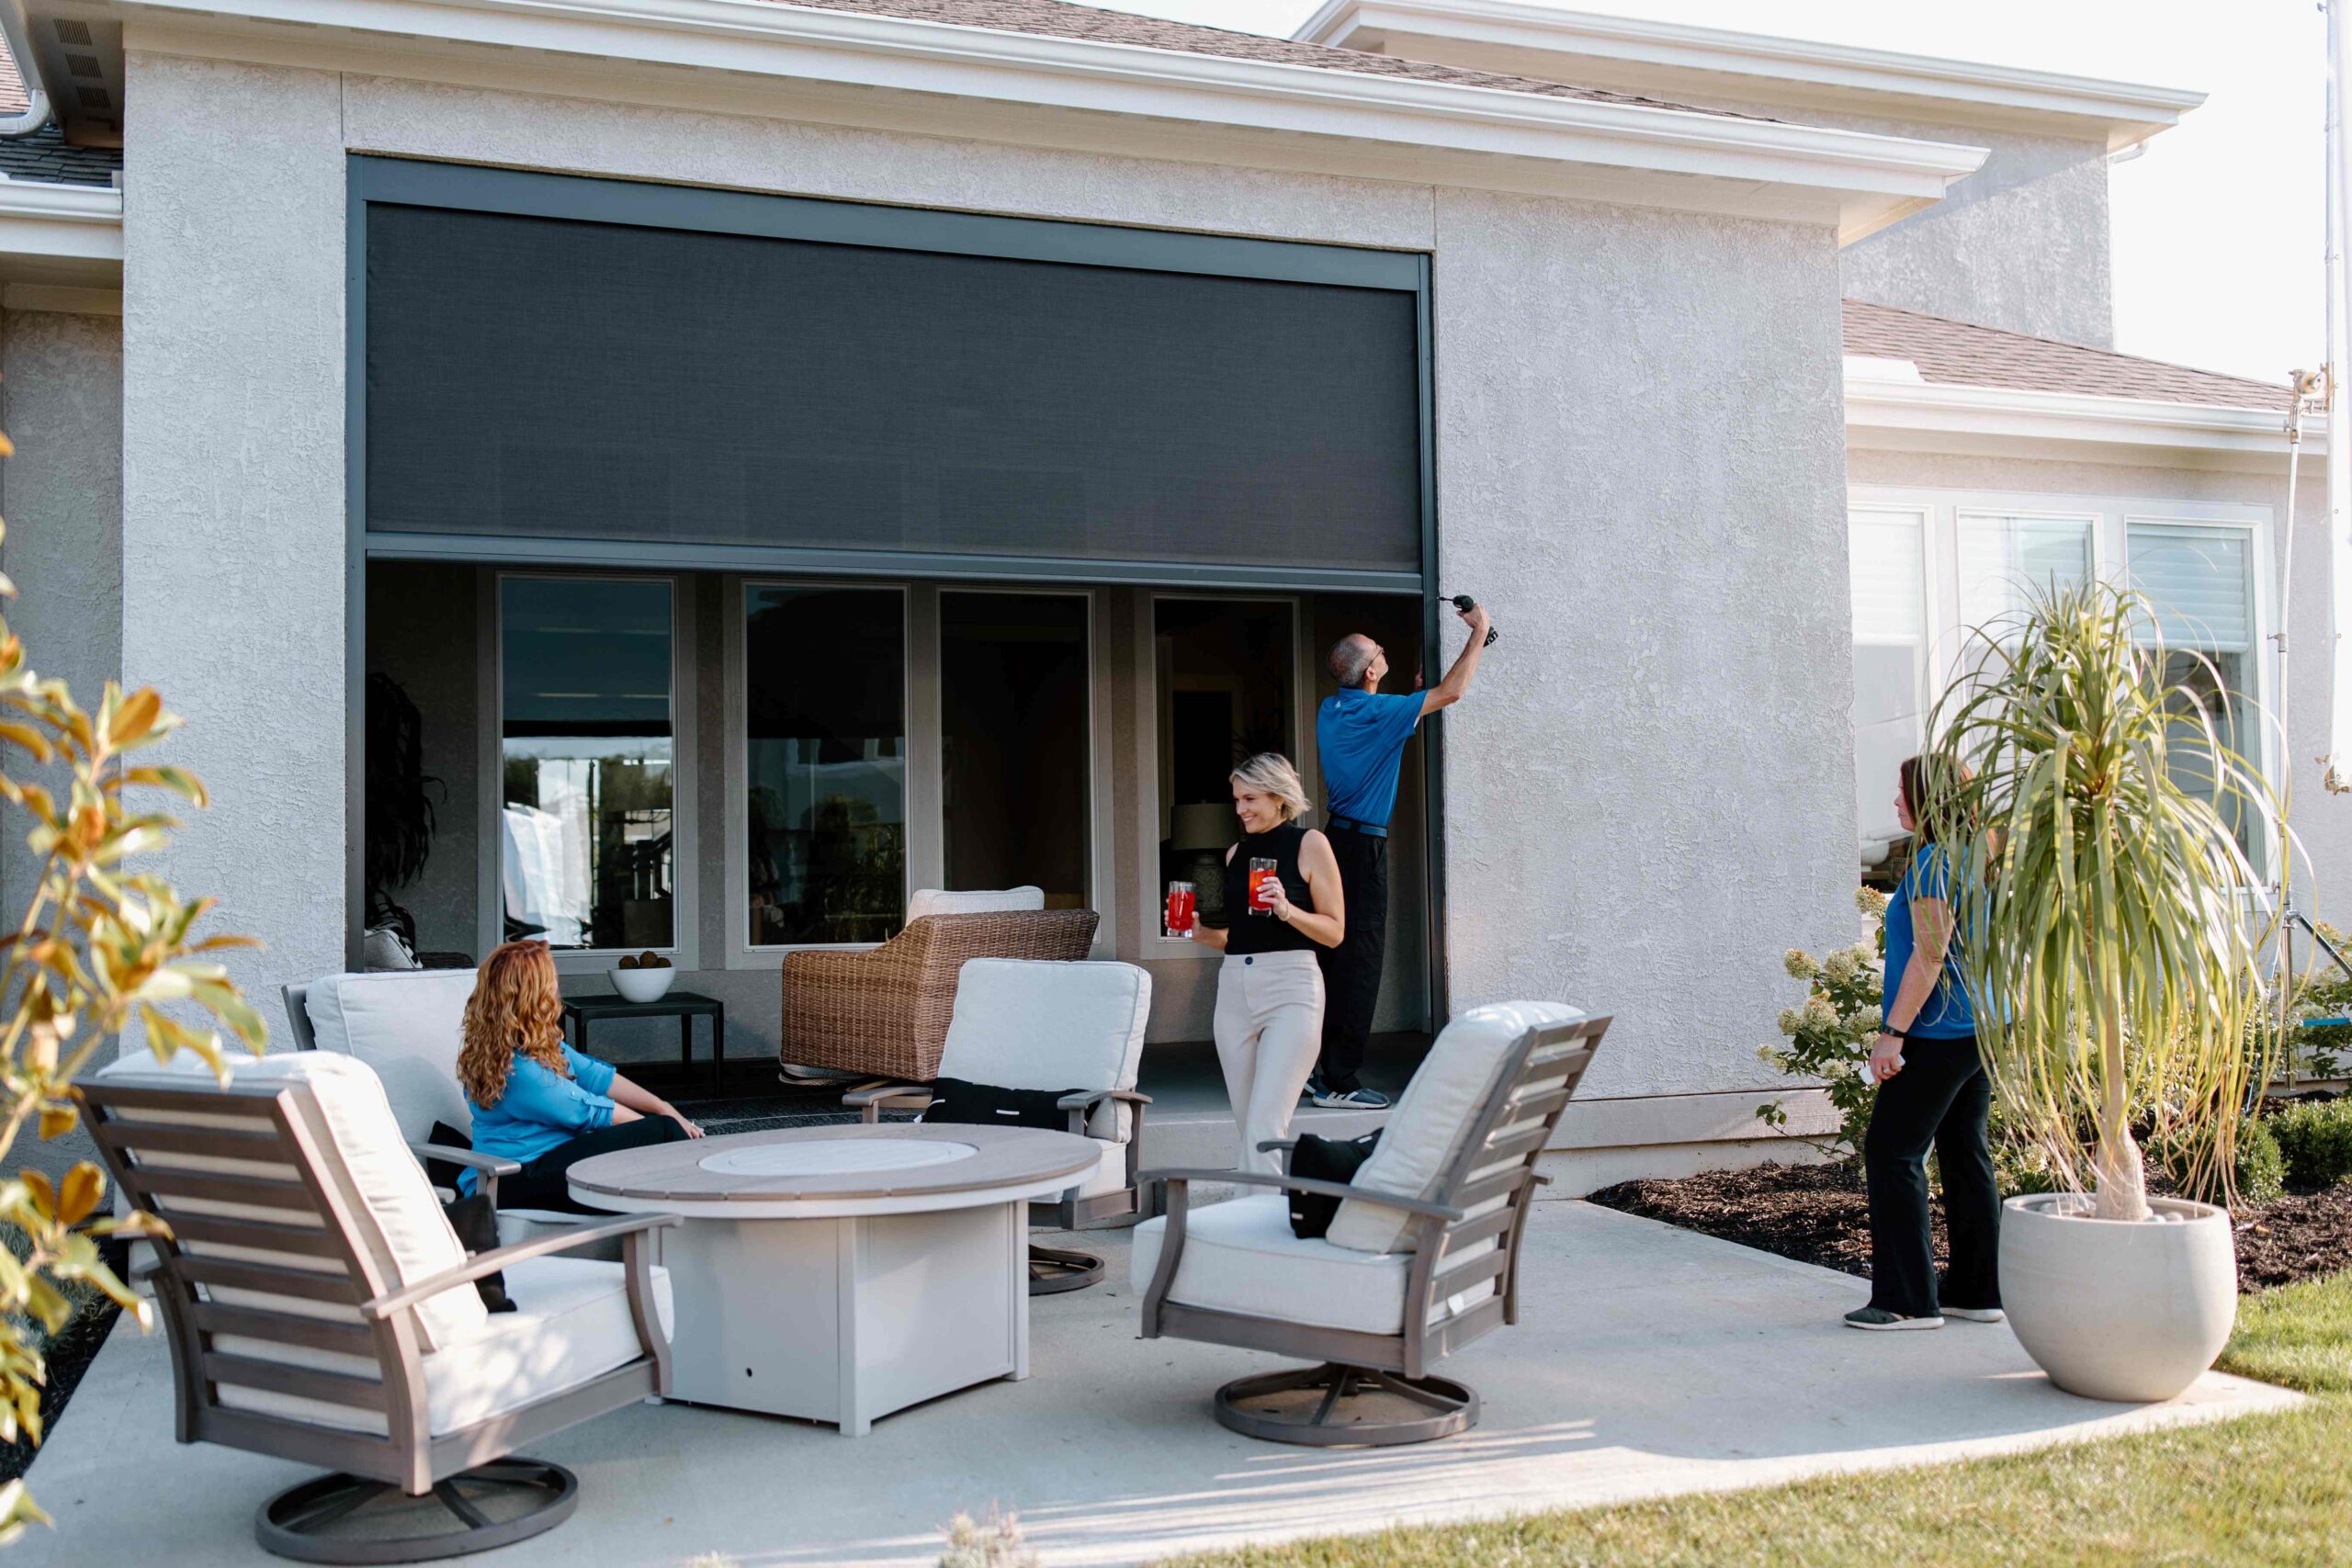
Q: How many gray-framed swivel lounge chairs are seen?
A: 4